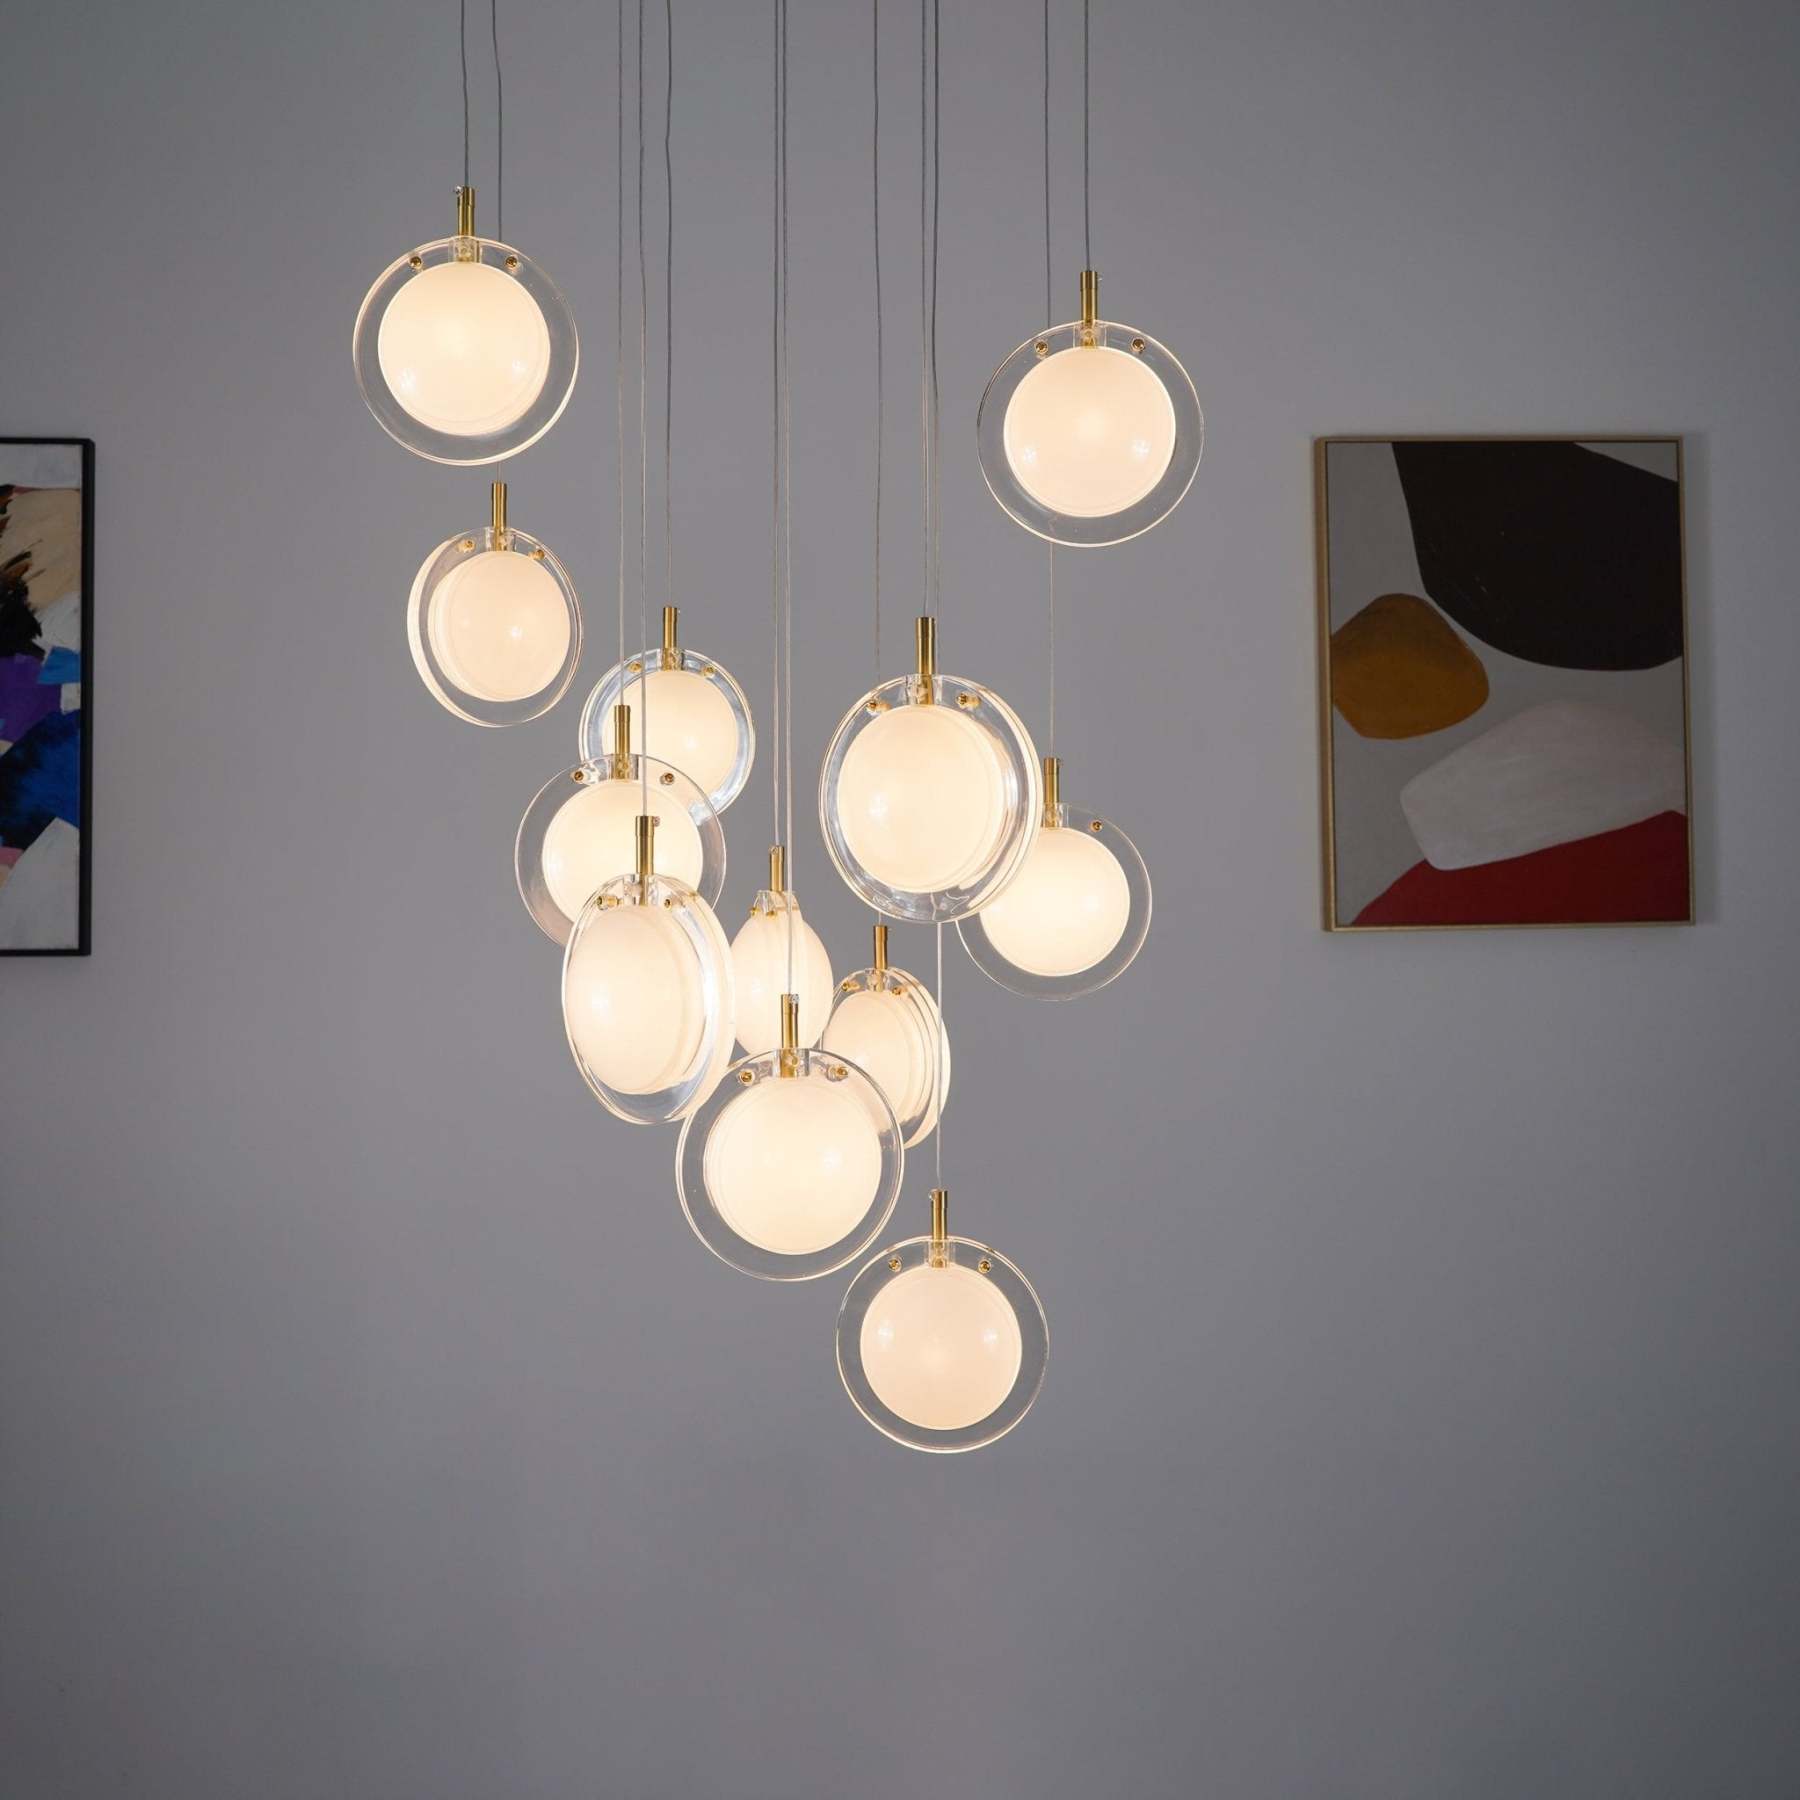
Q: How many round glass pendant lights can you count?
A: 12